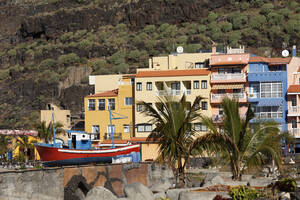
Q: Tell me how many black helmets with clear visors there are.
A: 0